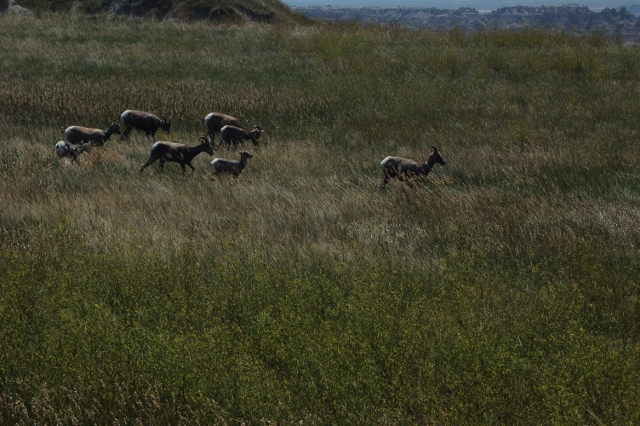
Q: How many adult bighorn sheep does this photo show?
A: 5